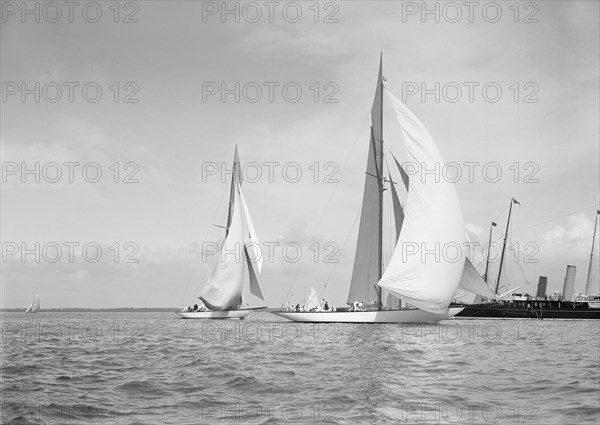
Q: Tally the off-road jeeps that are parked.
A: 0